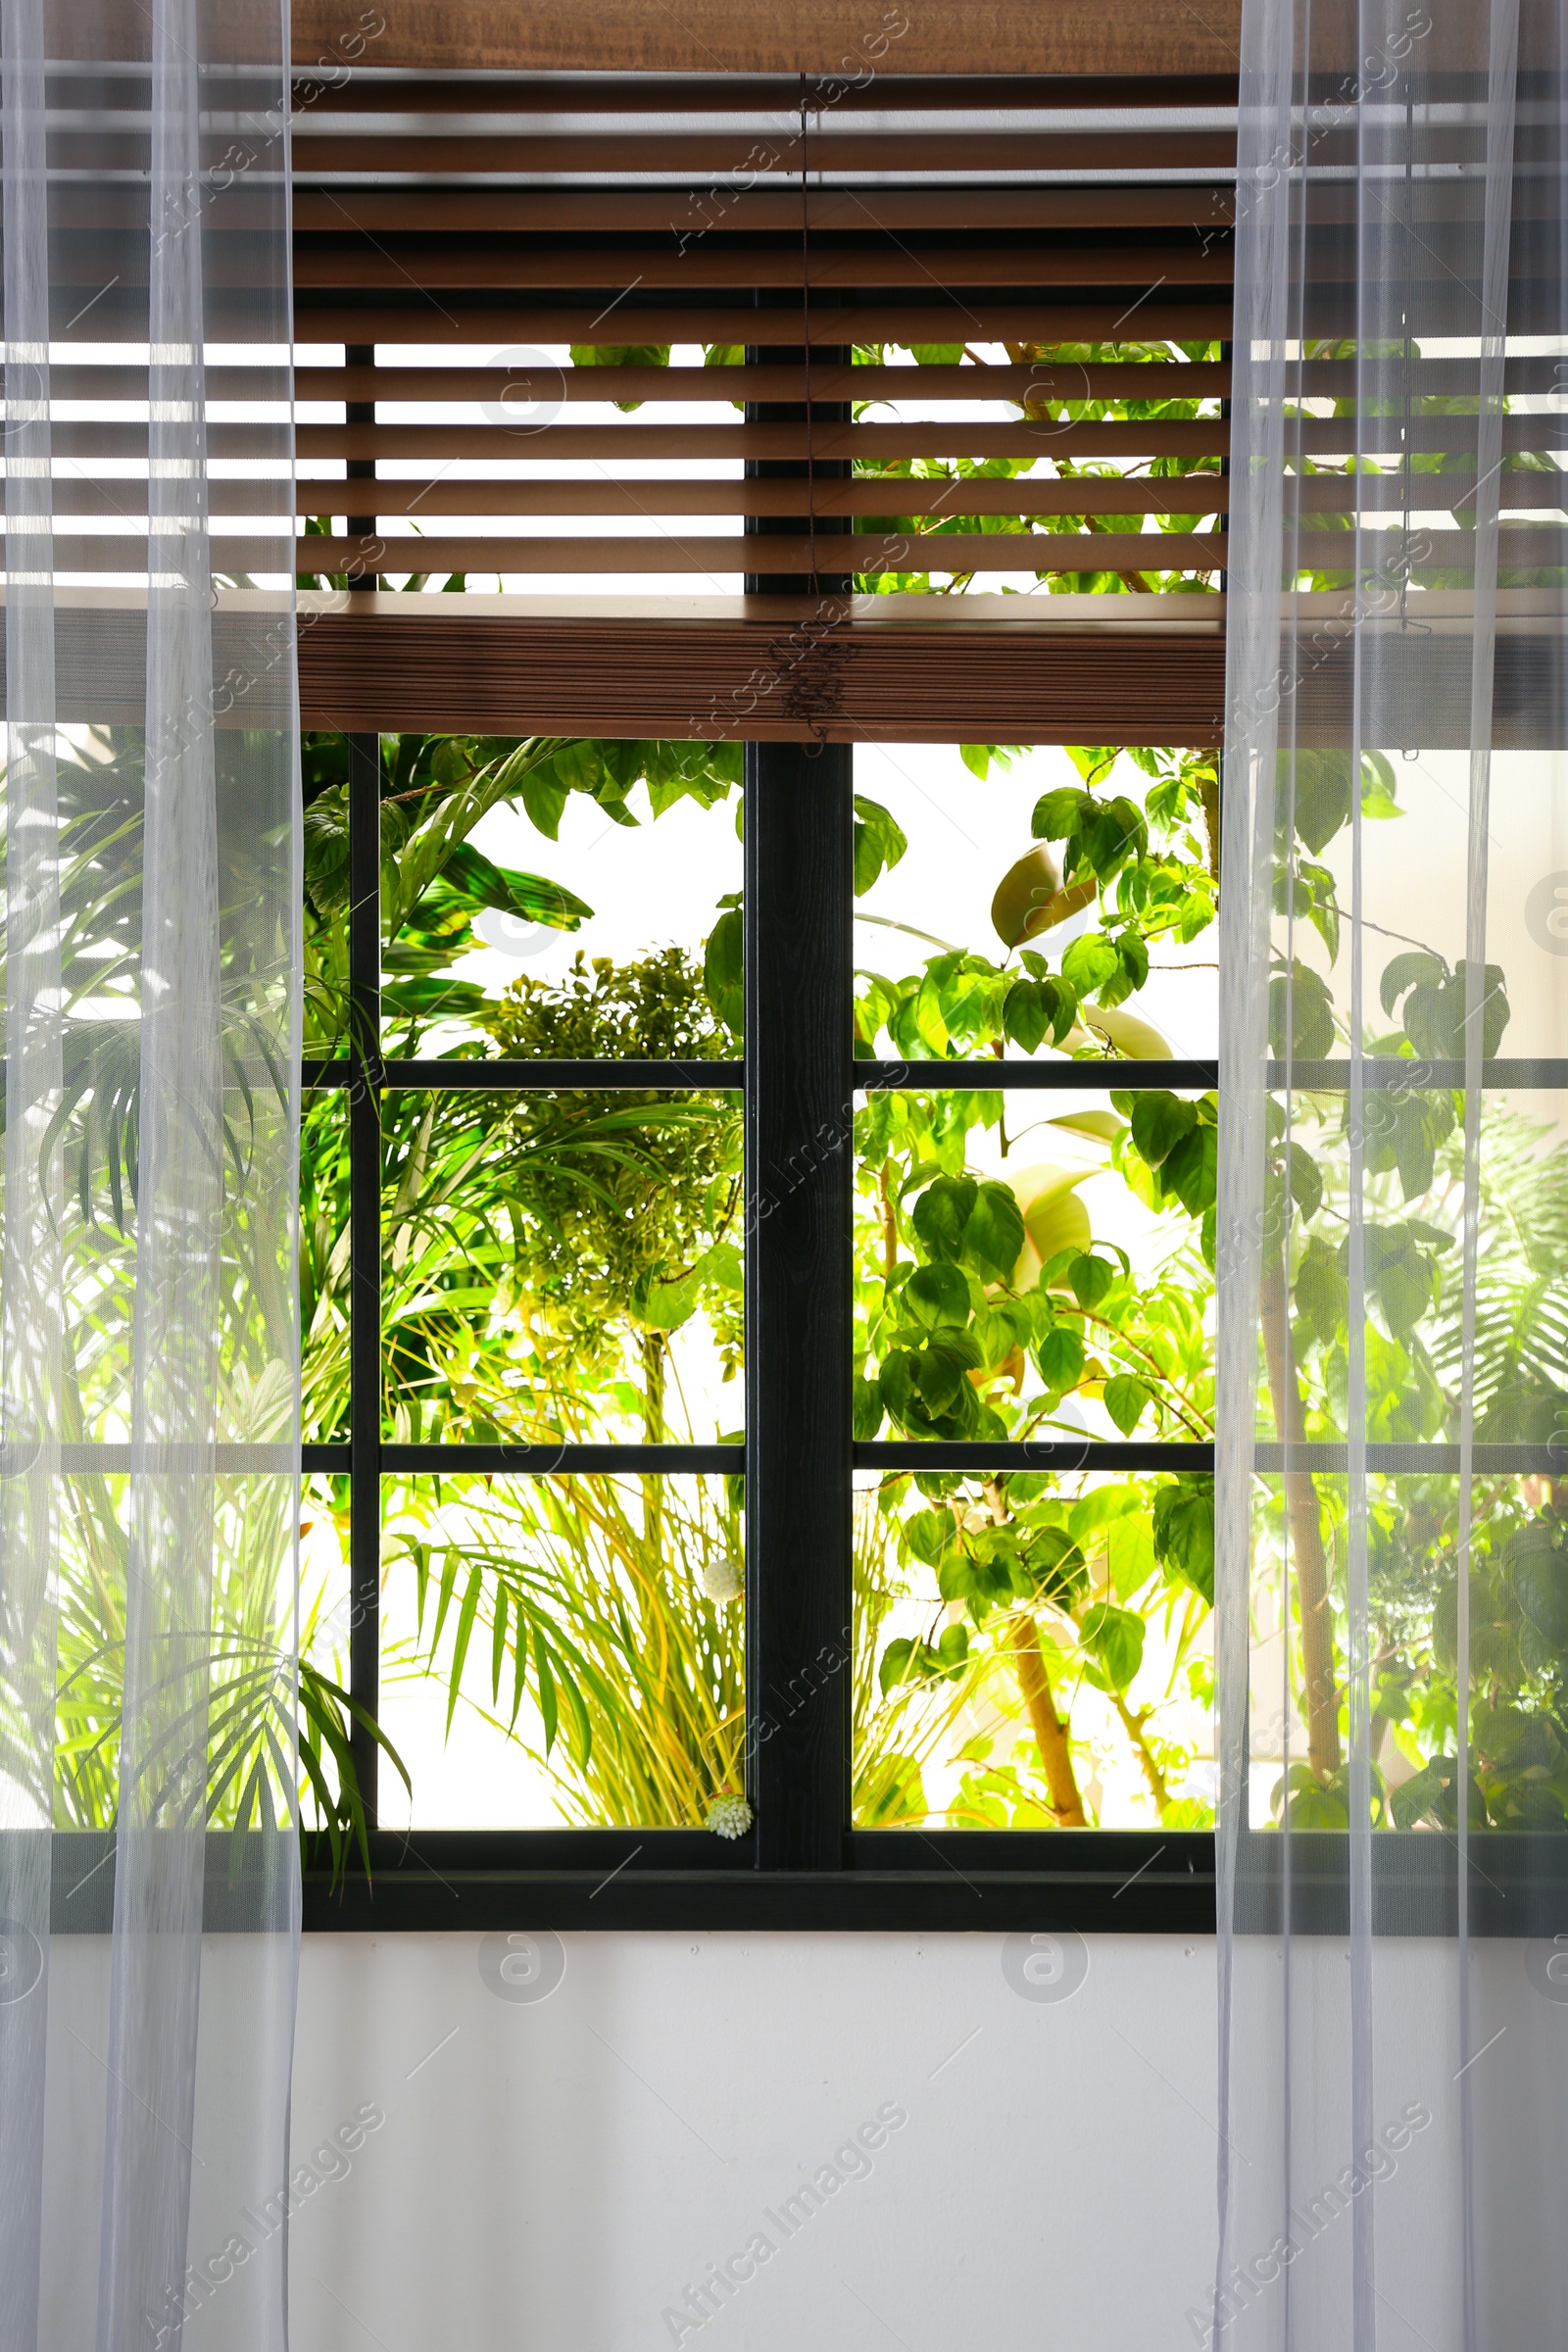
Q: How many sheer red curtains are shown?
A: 0